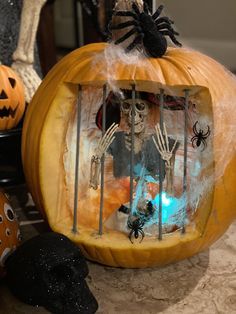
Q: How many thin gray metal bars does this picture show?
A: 5